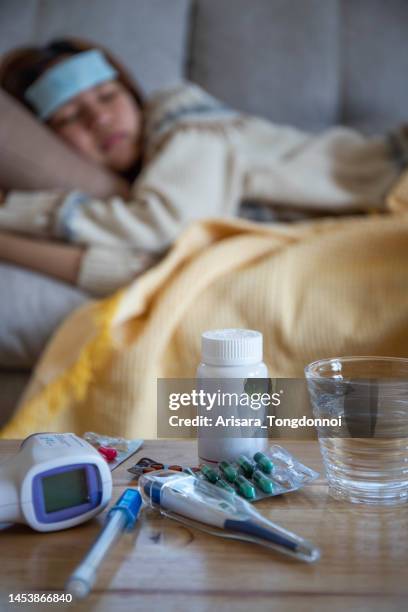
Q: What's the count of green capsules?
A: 7